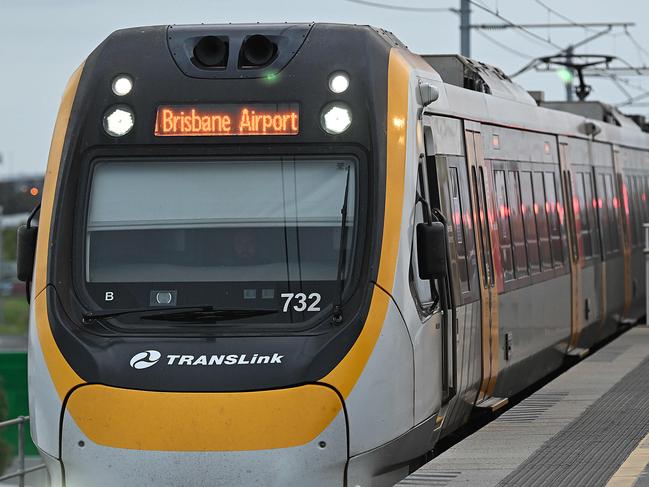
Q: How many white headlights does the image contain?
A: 4